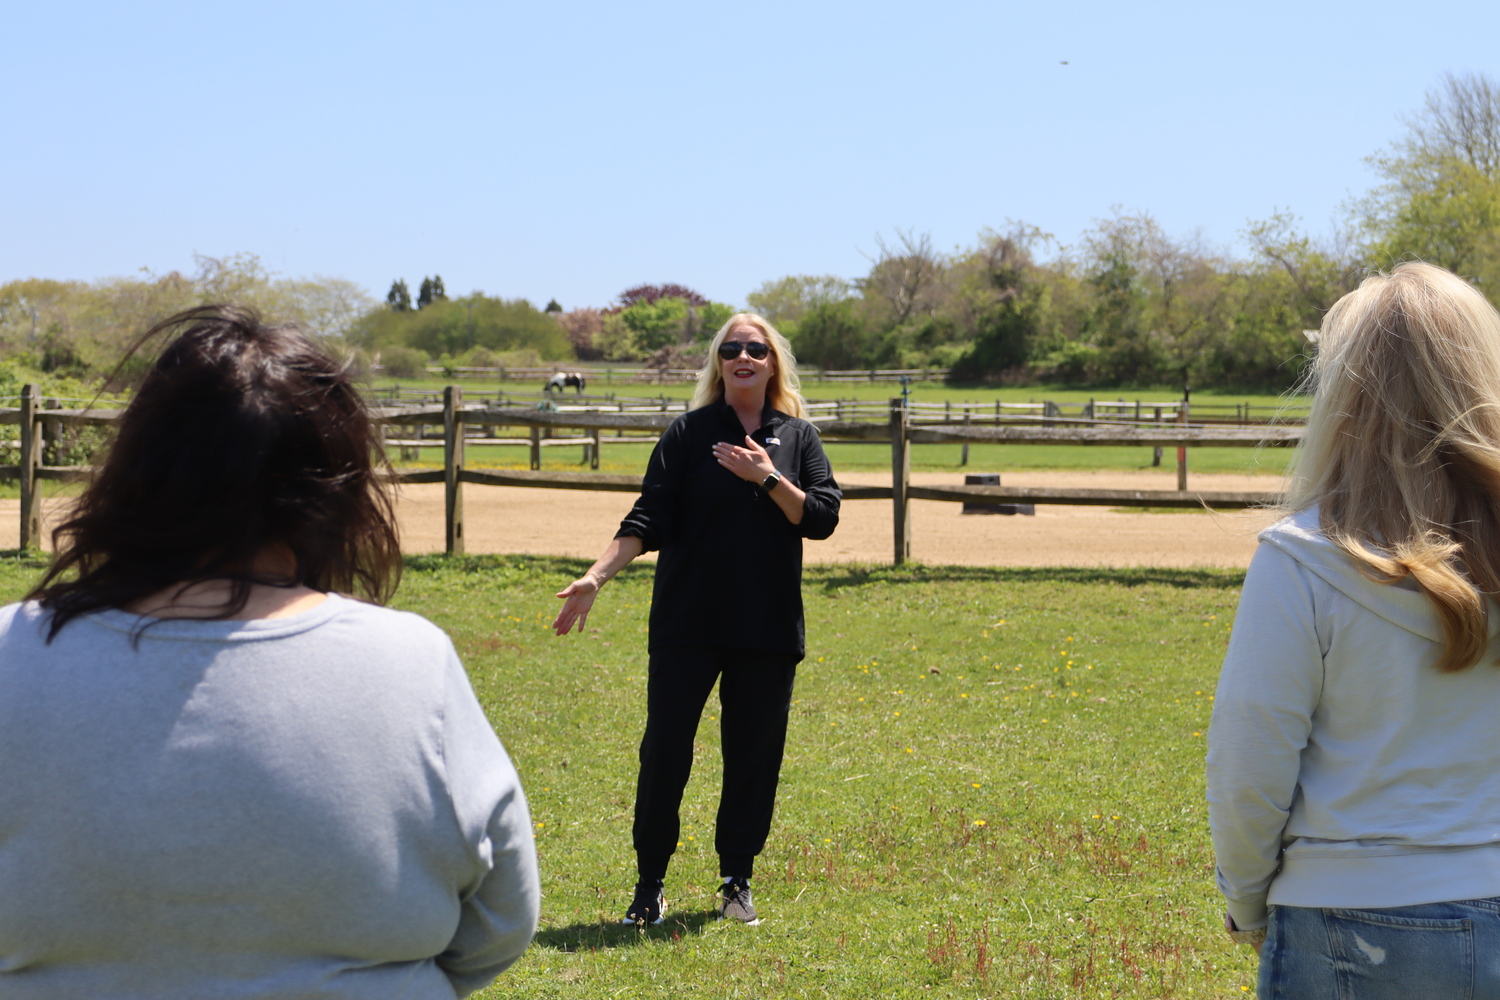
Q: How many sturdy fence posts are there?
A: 3